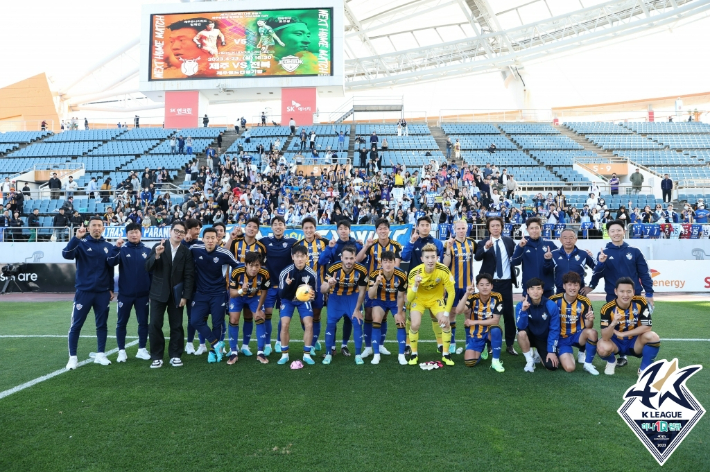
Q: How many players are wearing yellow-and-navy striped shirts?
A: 11